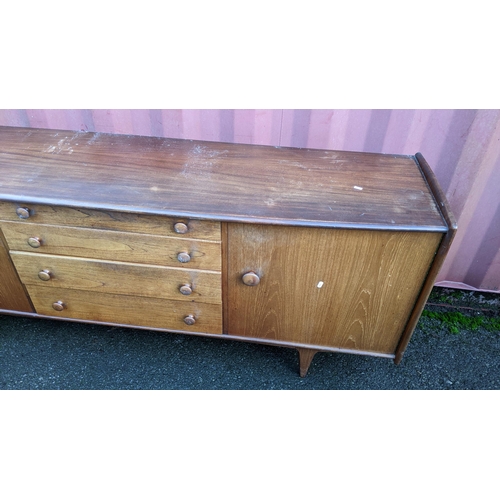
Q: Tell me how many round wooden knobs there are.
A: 9